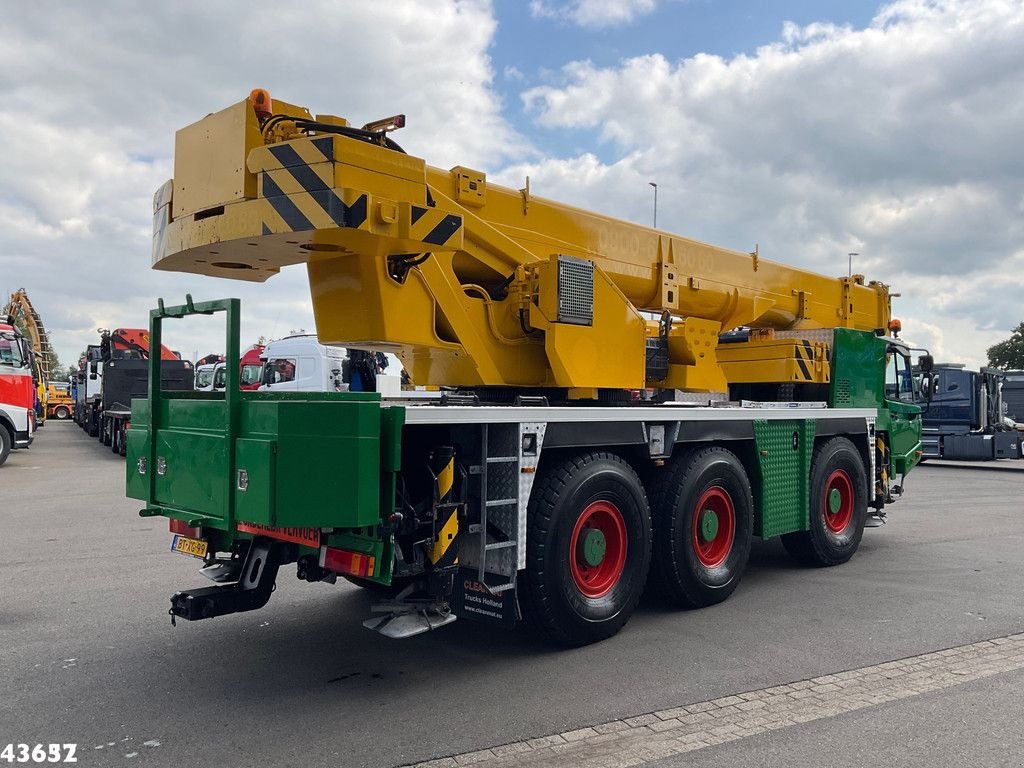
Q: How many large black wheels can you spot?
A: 3